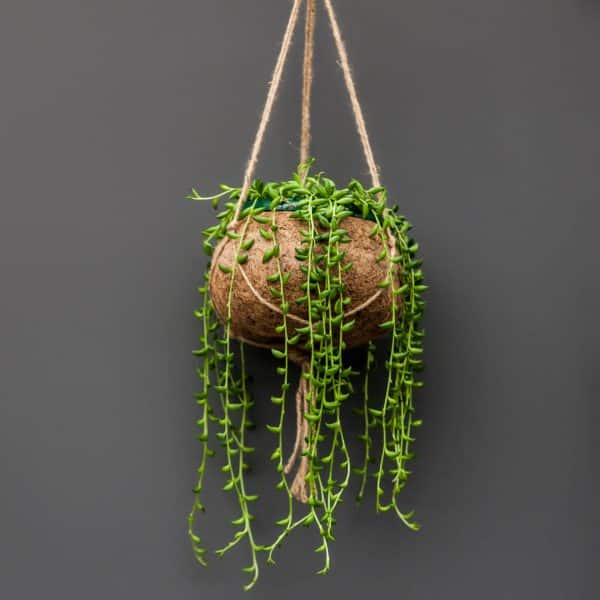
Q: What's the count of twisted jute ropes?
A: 3